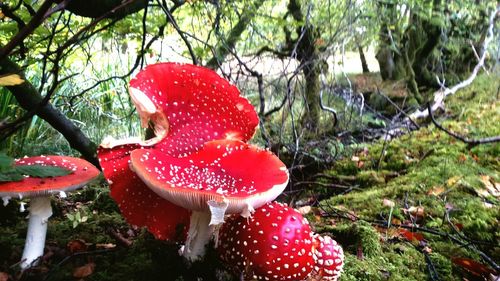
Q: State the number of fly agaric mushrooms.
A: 5